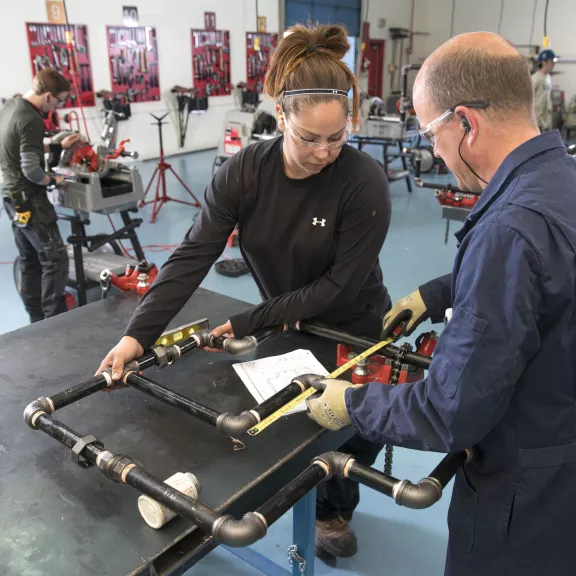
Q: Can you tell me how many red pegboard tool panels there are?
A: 4